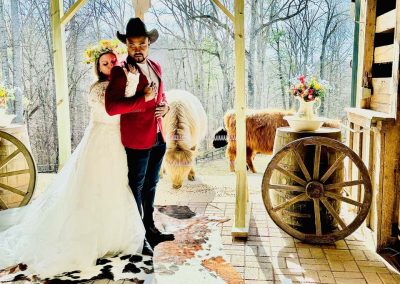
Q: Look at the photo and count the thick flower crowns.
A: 1